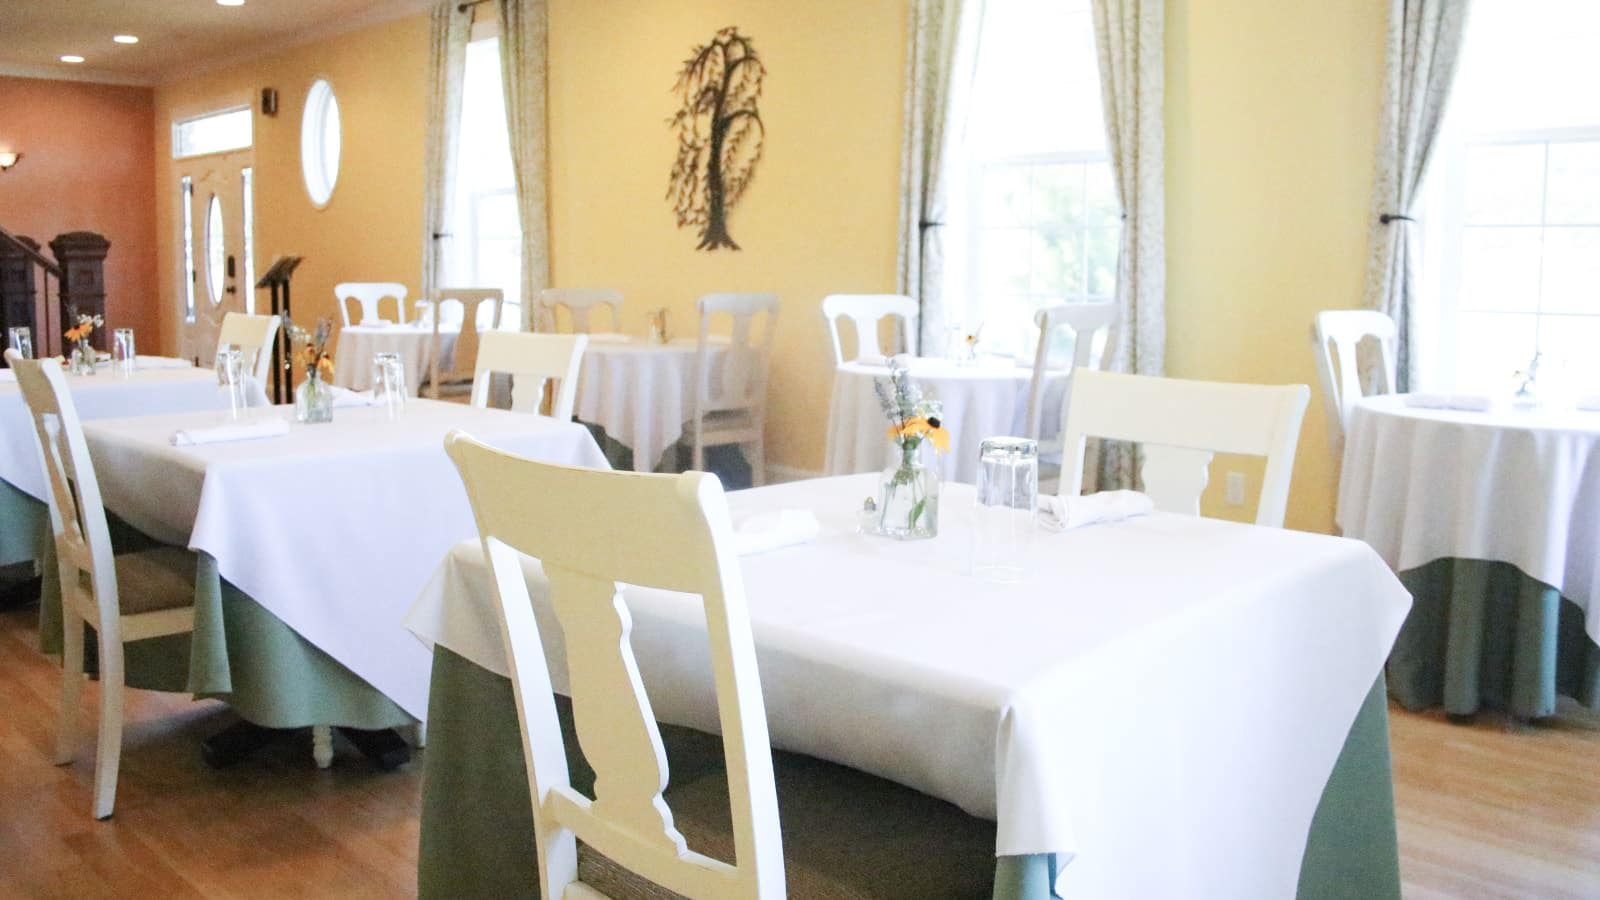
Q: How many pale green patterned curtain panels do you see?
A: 5